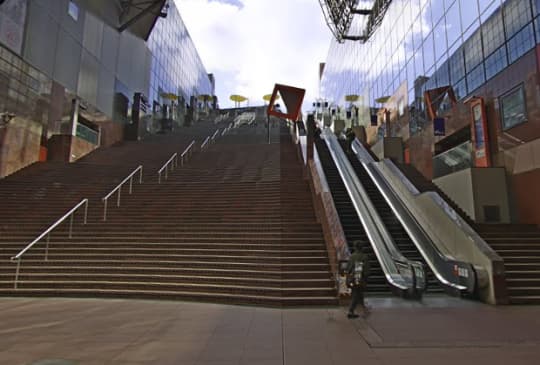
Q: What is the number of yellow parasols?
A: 6